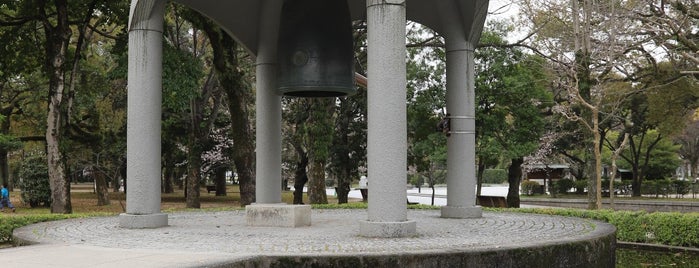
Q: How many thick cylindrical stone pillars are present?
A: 4